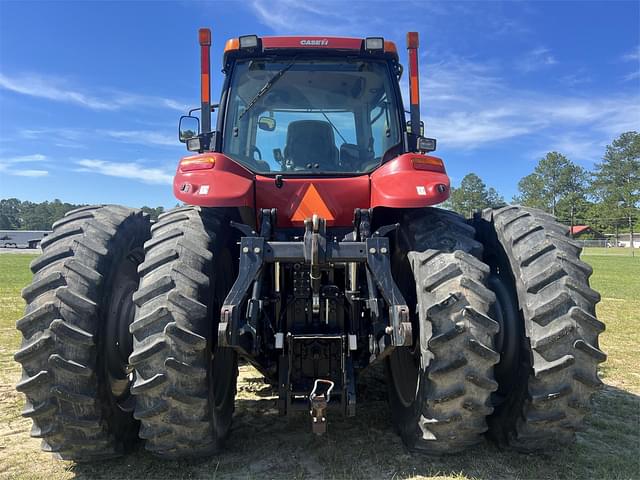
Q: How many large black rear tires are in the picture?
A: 4